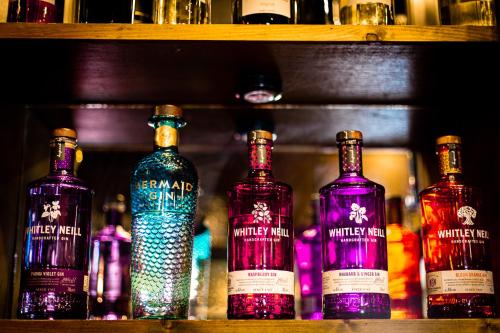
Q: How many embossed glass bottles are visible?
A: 1